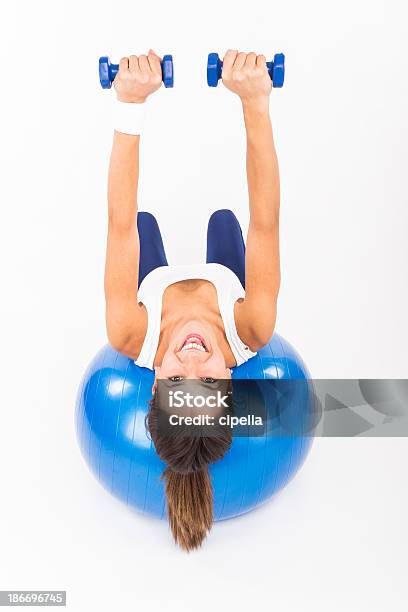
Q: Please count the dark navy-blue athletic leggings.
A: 1